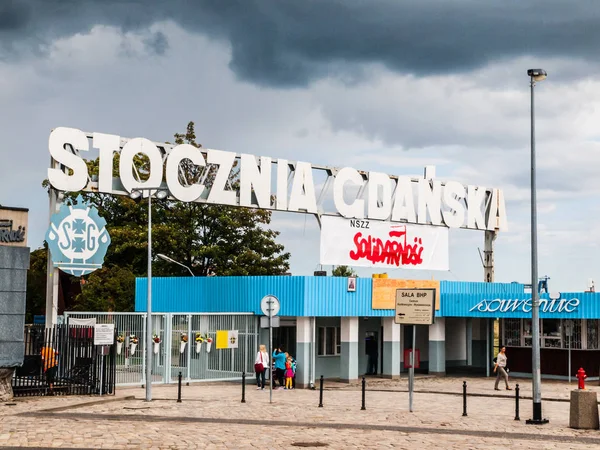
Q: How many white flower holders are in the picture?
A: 6